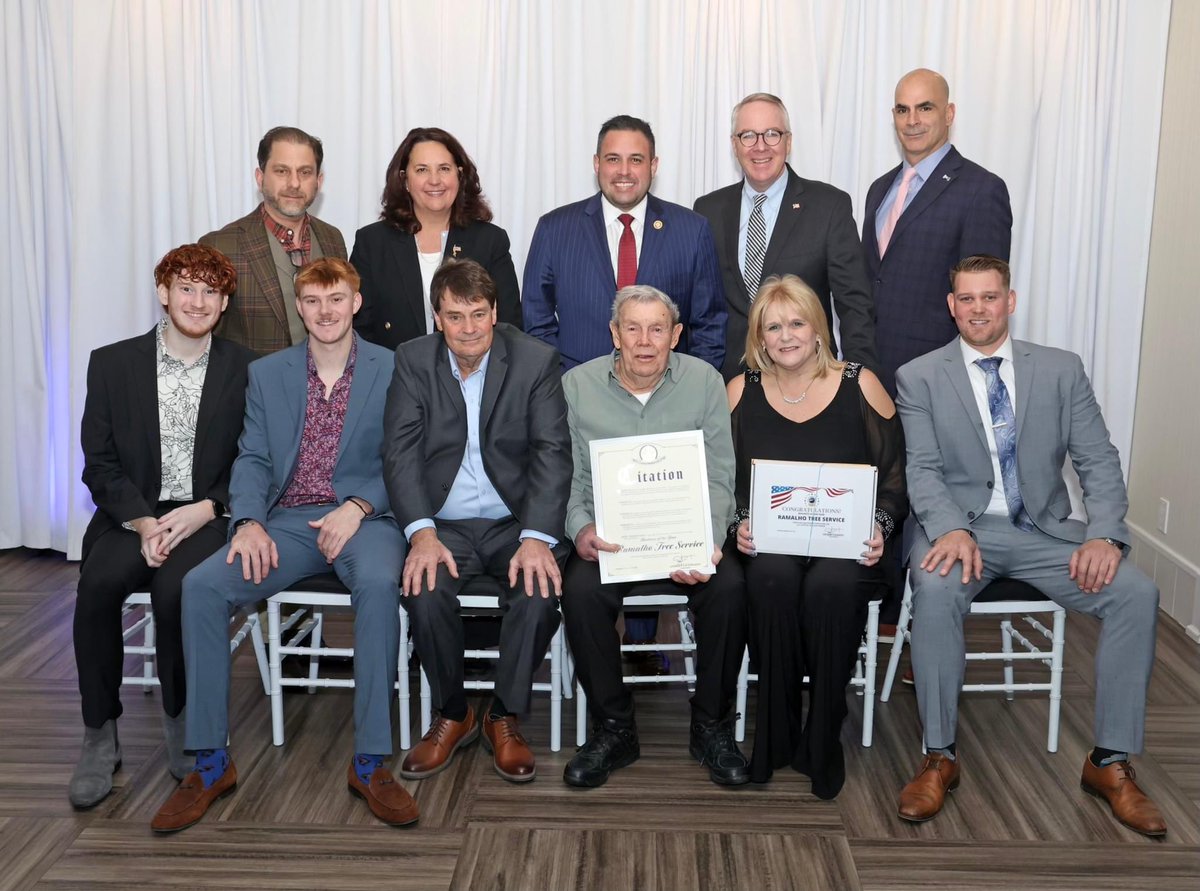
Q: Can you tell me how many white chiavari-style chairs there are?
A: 6